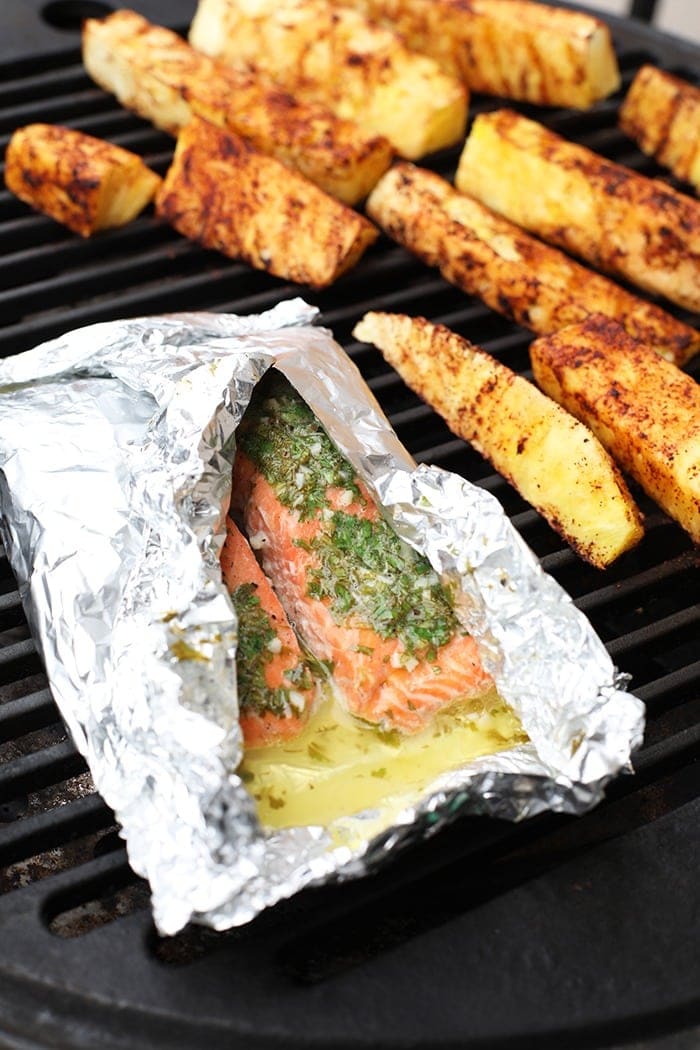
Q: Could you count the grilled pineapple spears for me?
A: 10